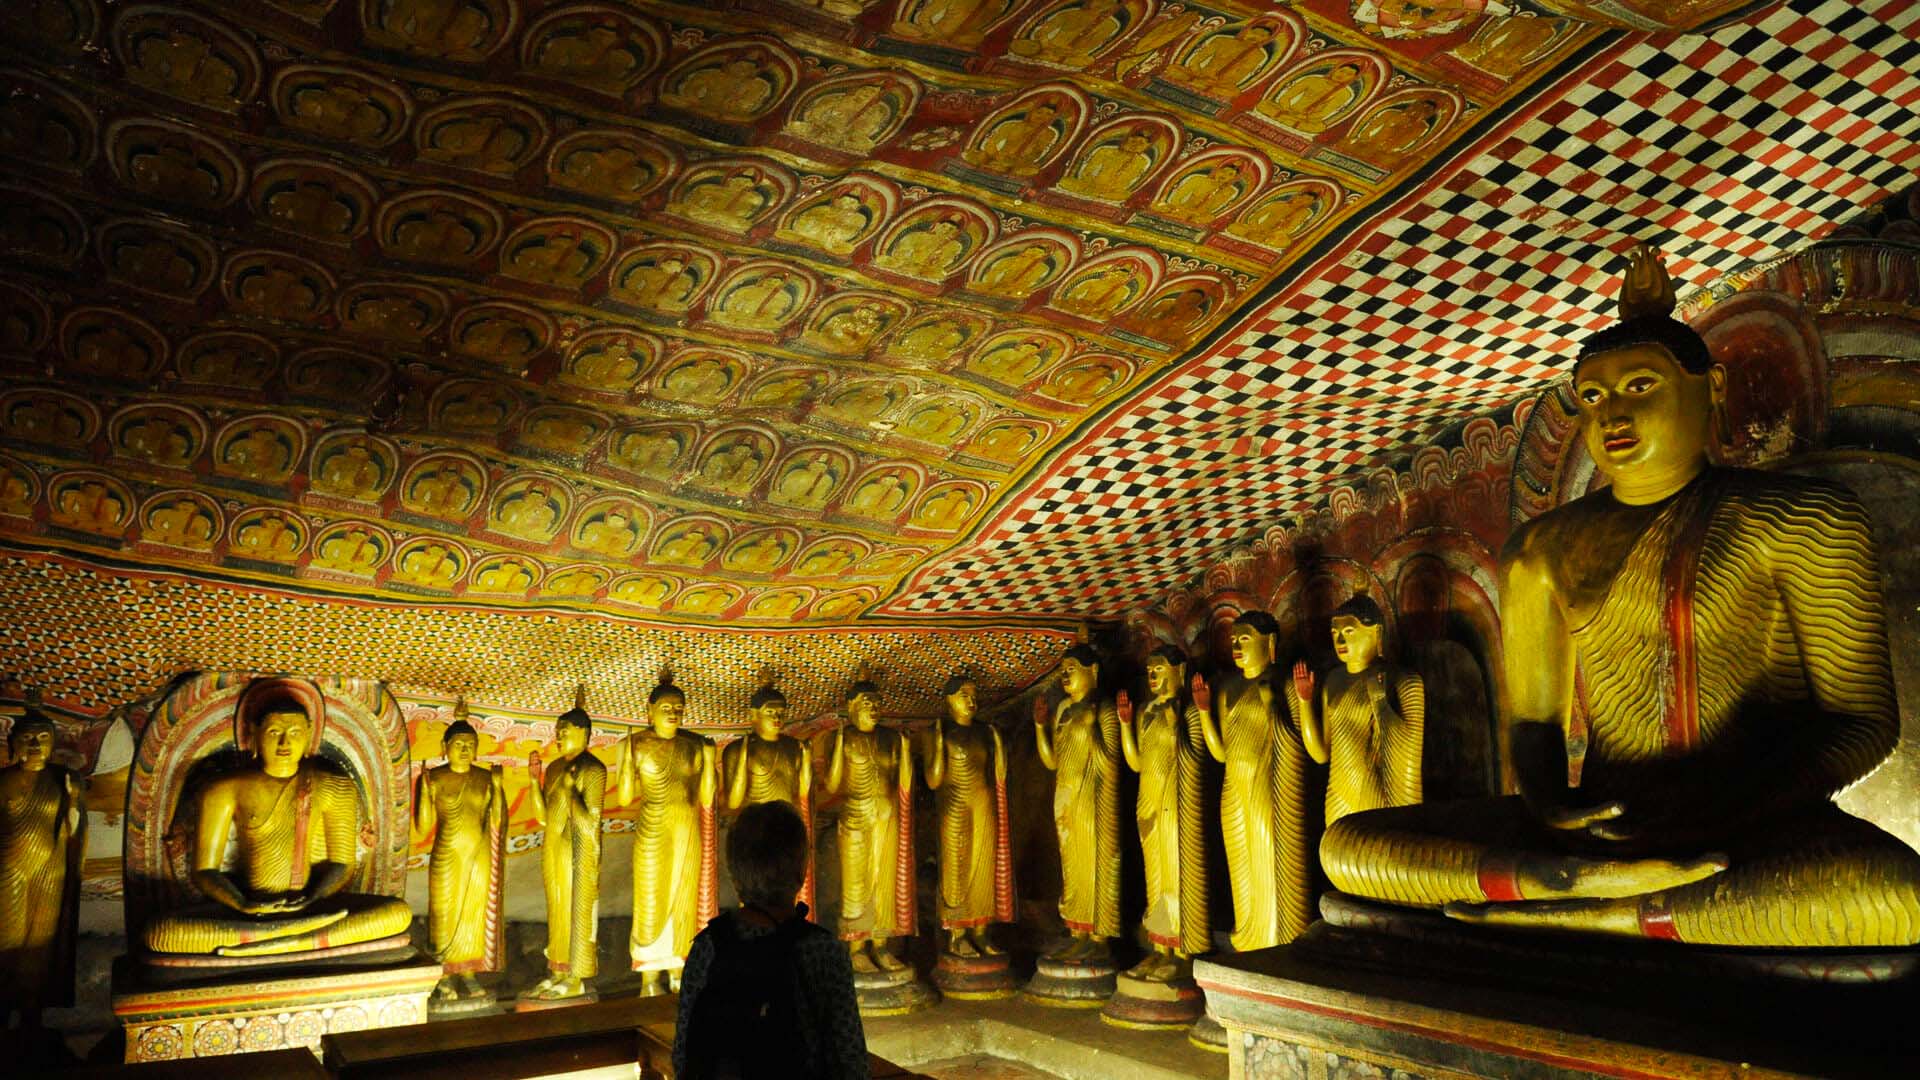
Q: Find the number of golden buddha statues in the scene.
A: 13